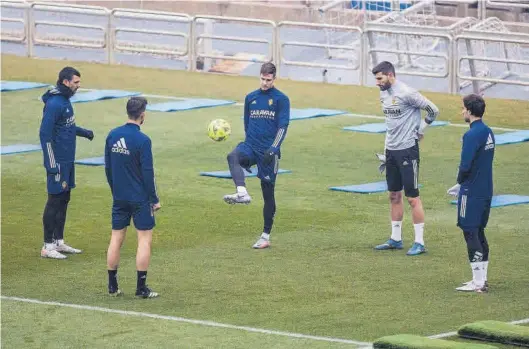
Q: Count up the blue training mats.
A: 11